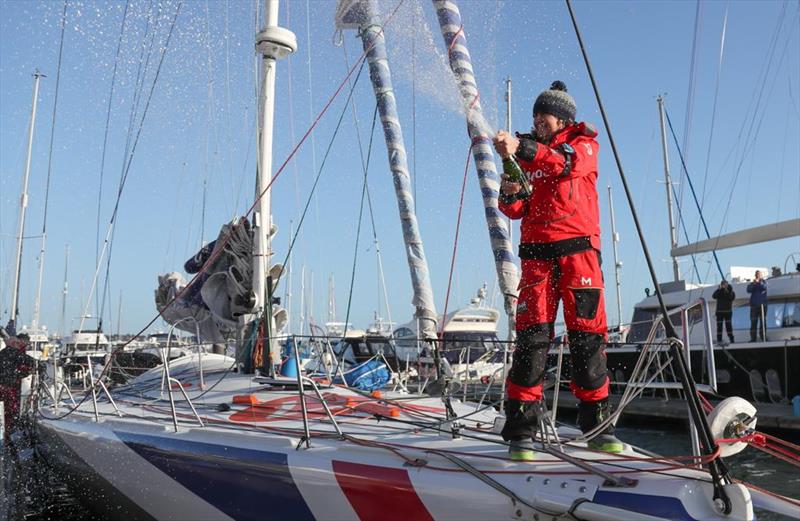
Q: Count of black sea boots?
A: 2